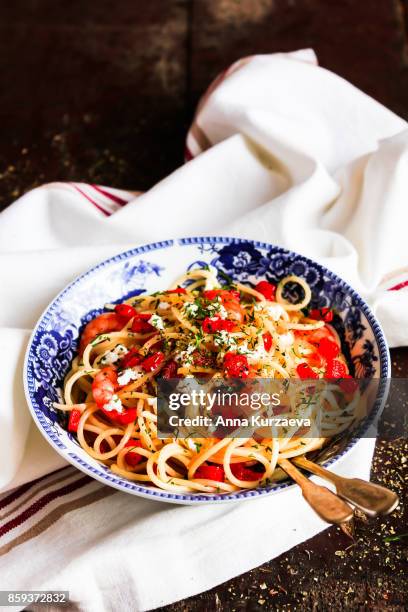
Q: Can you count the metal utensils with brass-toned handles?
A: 2